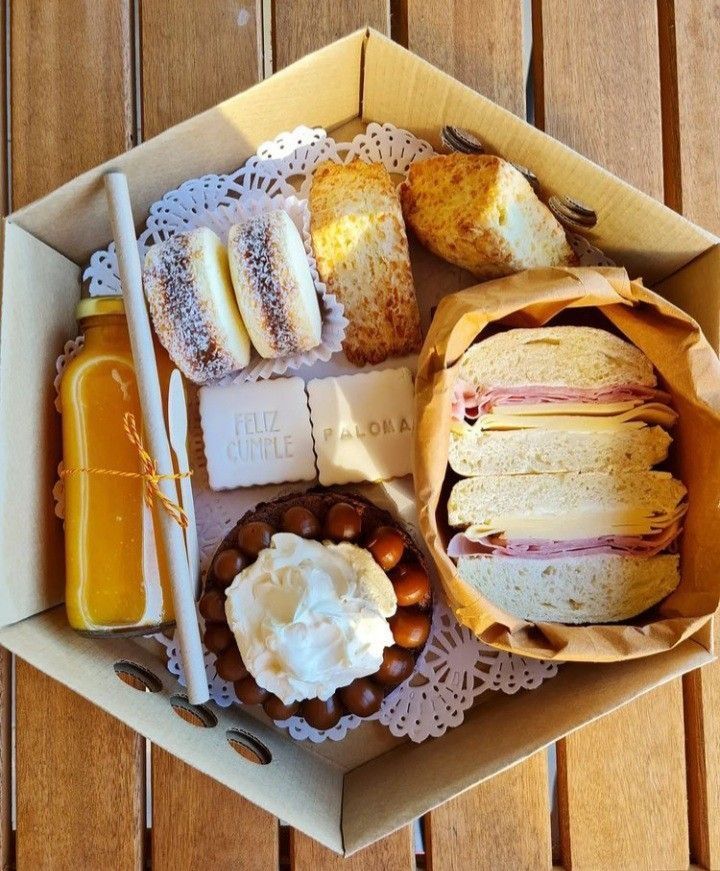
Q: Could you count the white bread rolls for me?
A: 2